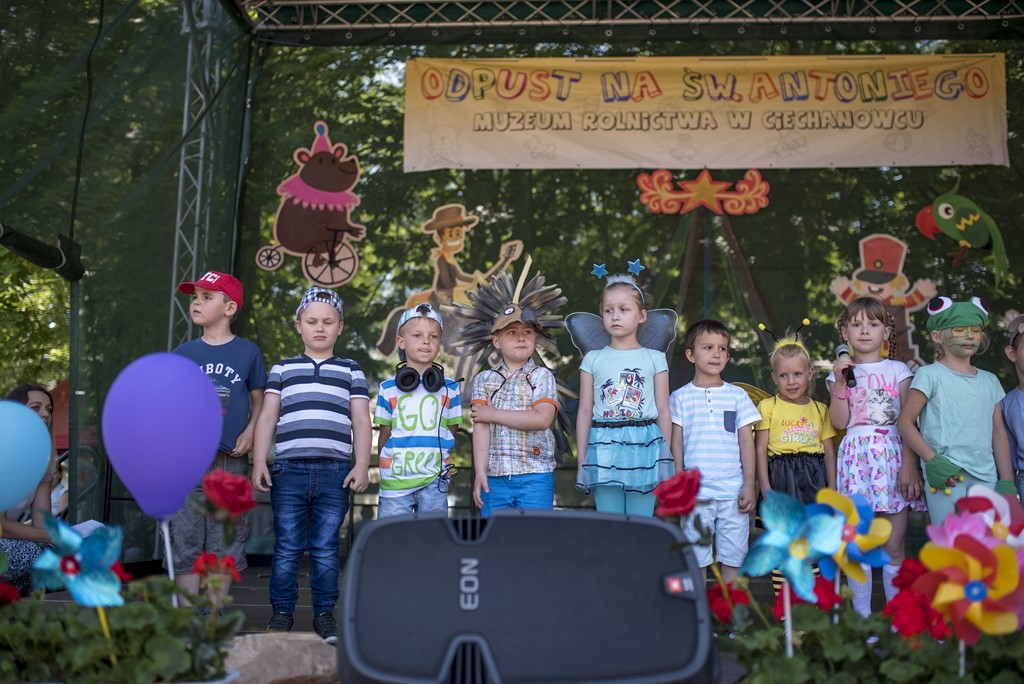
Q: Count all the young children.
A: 10